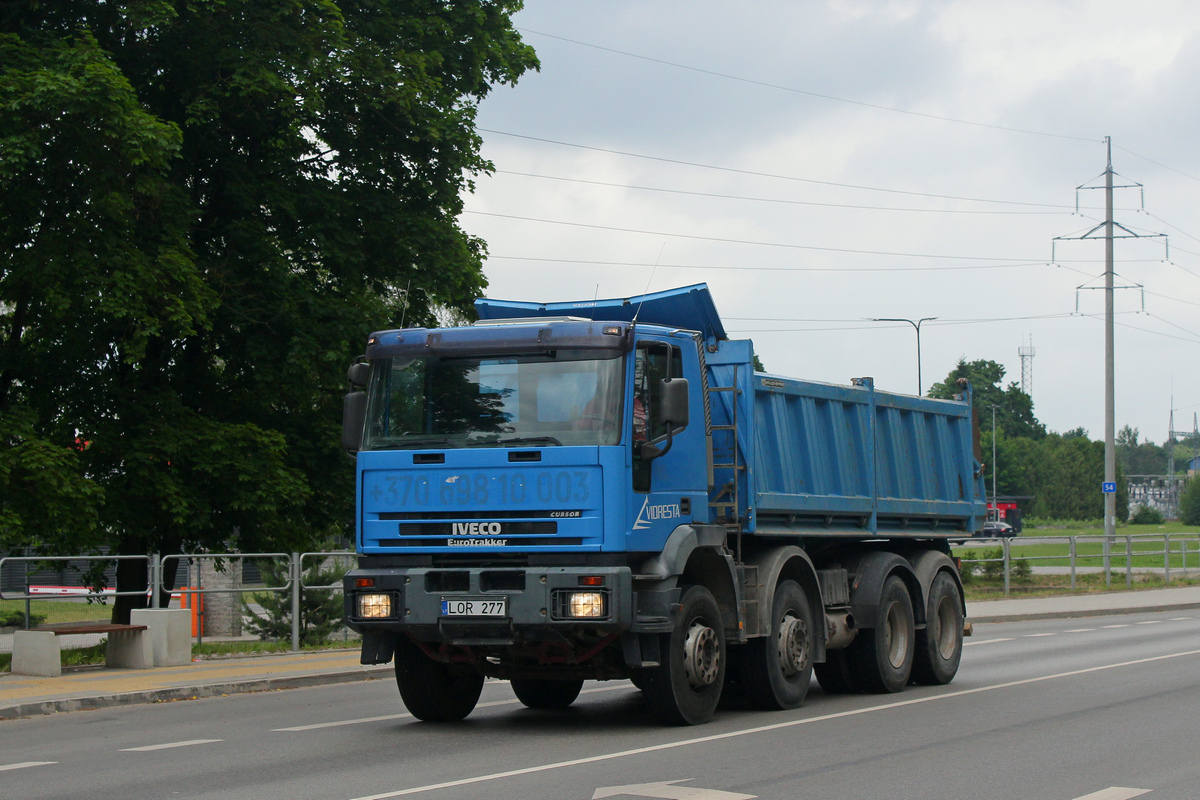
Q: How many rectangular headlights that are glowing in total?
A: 2